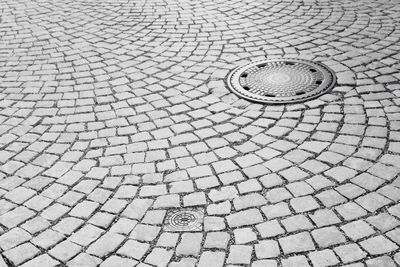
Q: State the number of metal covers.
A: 2